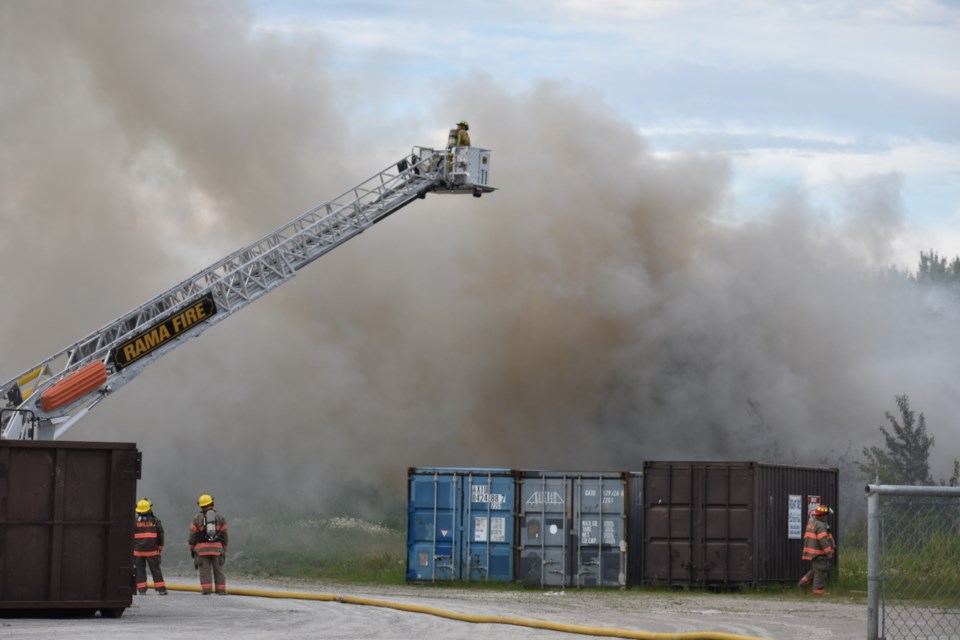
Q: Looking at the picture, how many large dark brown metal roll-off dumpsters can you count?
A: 1